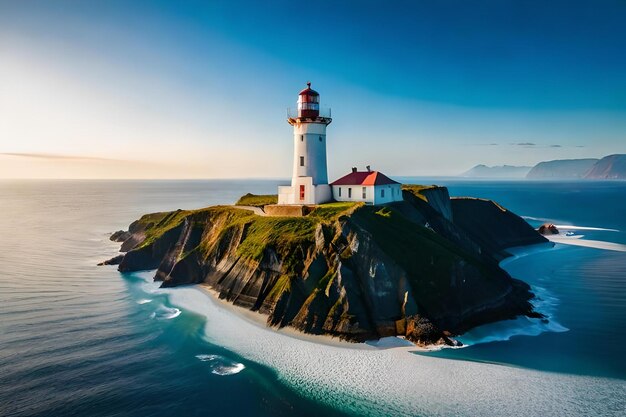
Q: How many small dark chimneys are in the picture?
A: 2